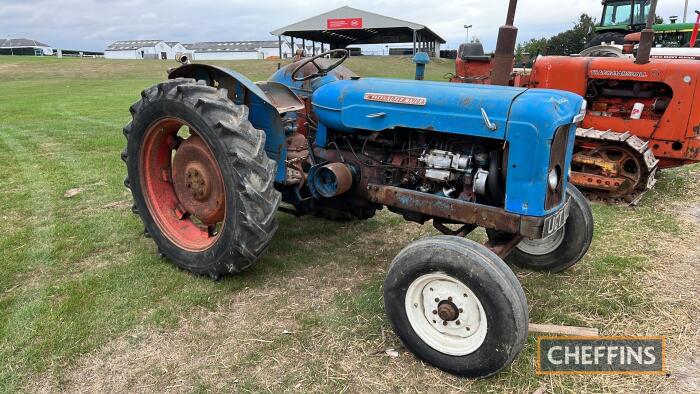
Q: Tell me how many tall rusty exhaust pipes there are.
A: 2